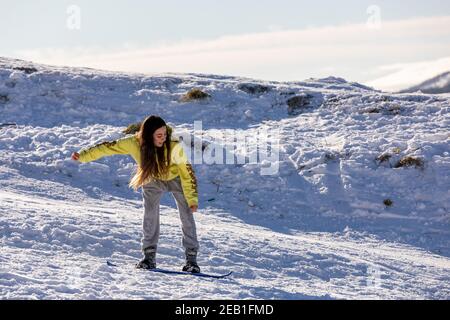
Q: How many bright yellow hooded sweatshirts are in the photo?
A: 1